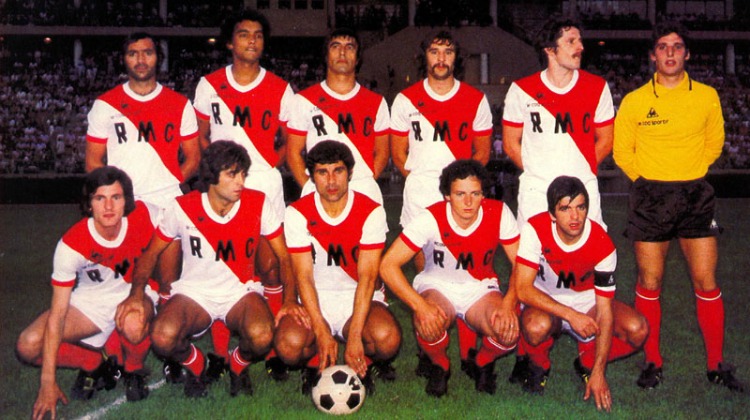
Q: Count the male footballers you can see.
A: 11